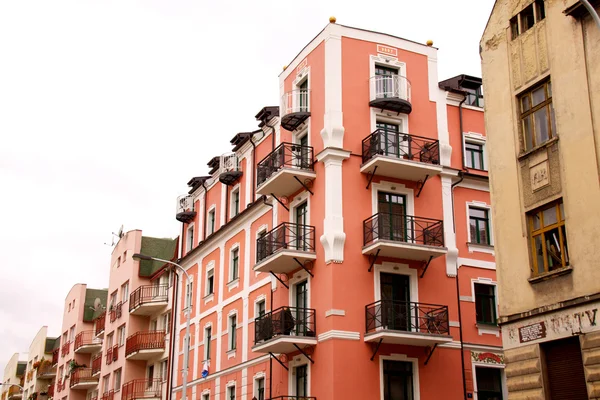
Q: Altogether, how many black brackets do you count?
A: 12